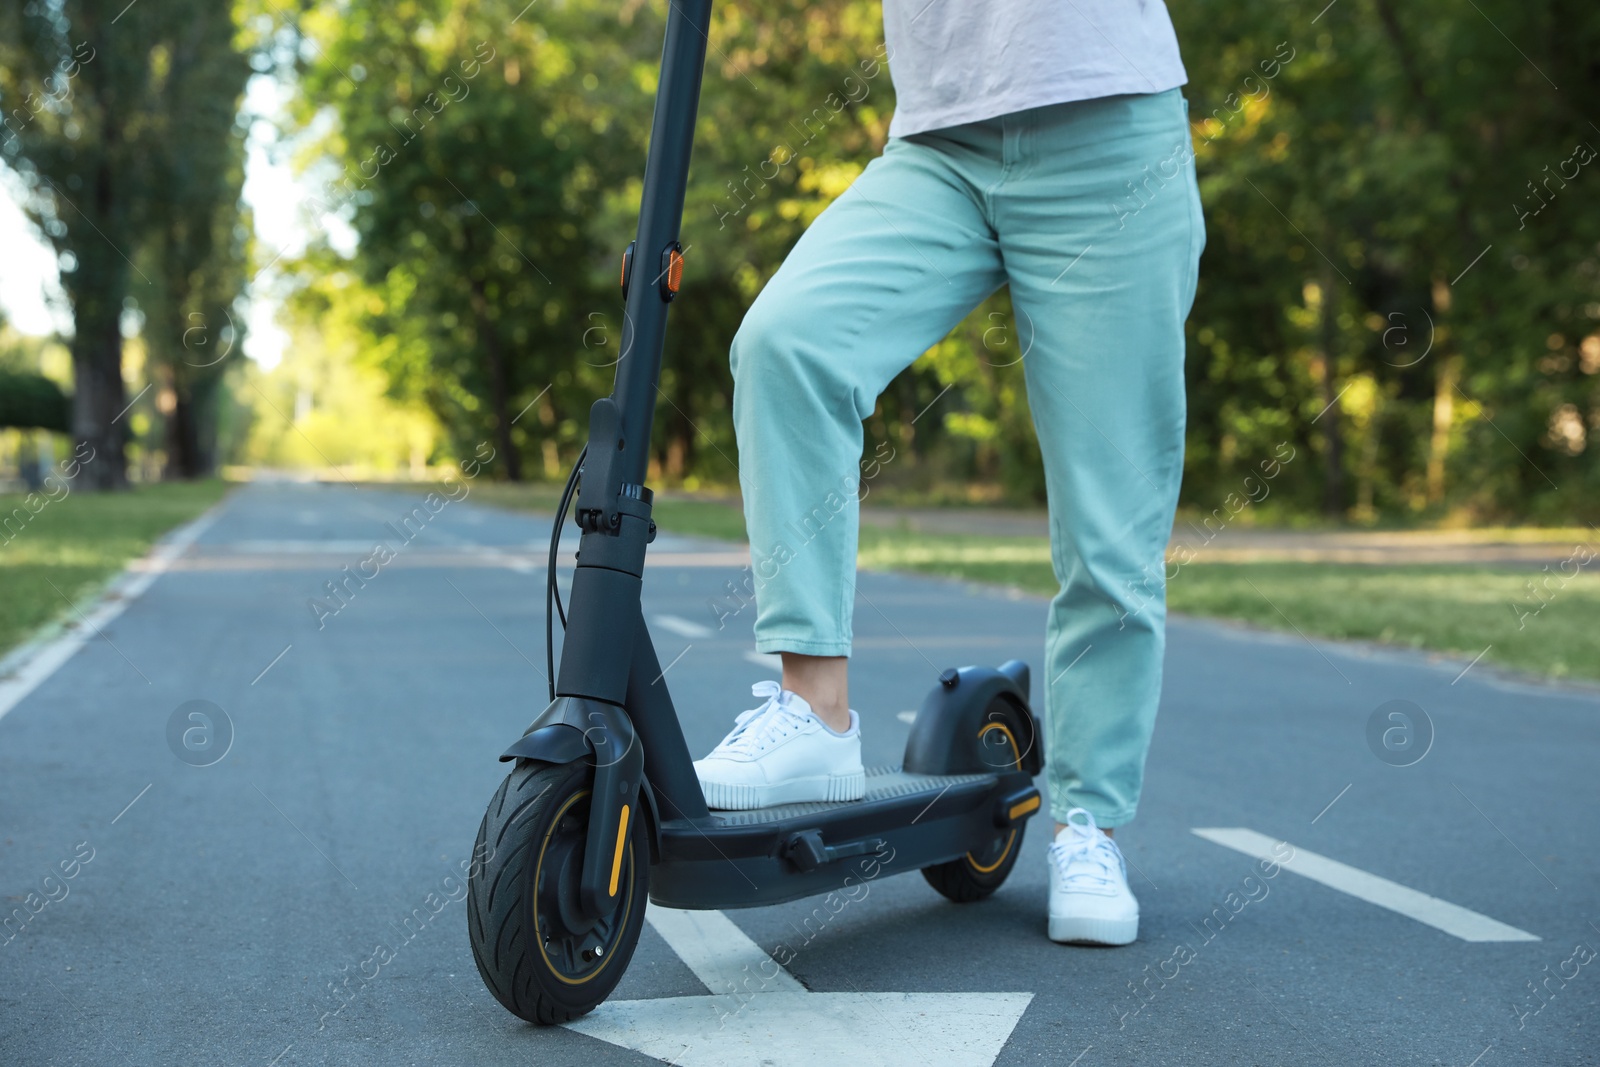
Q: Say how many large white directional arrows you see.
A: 1